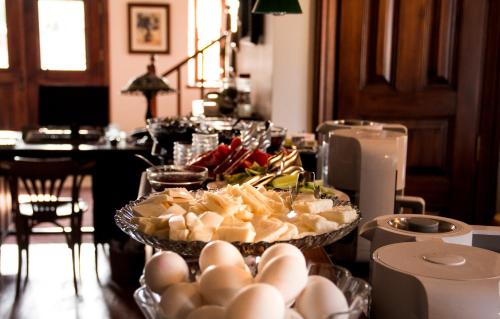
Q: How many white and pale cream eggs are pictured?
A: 10